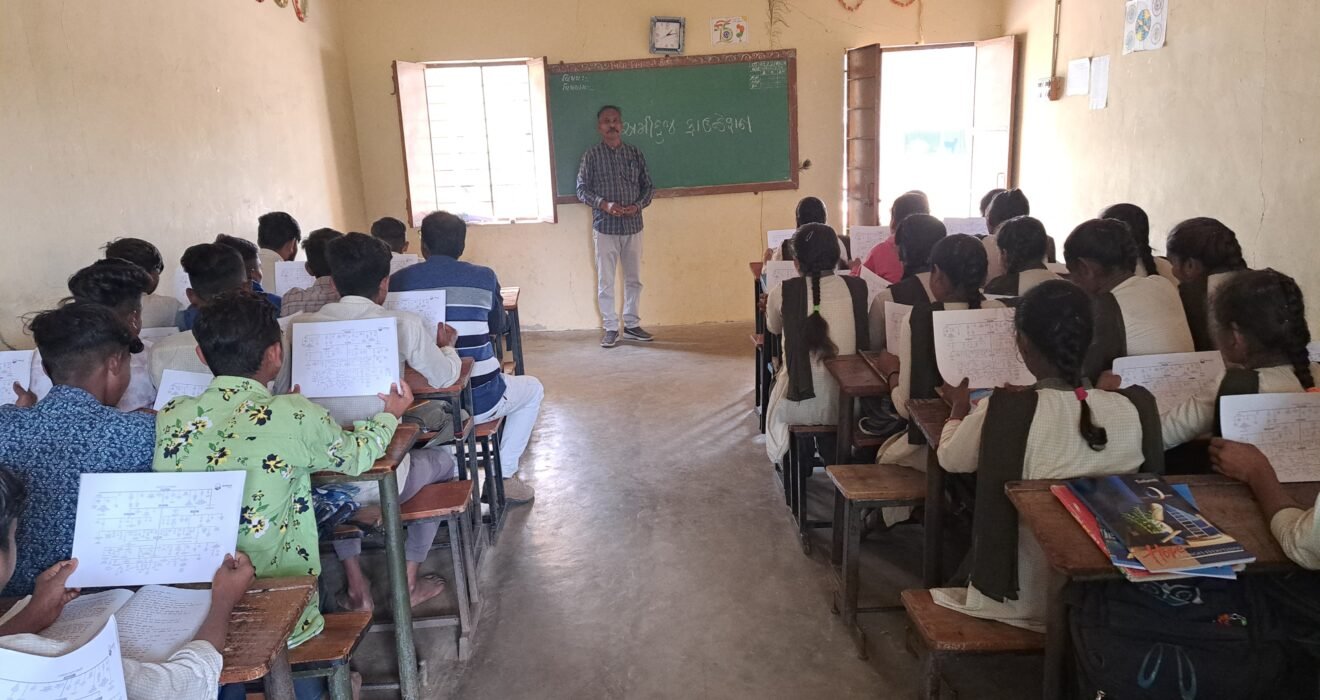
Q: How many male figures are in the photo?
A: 13